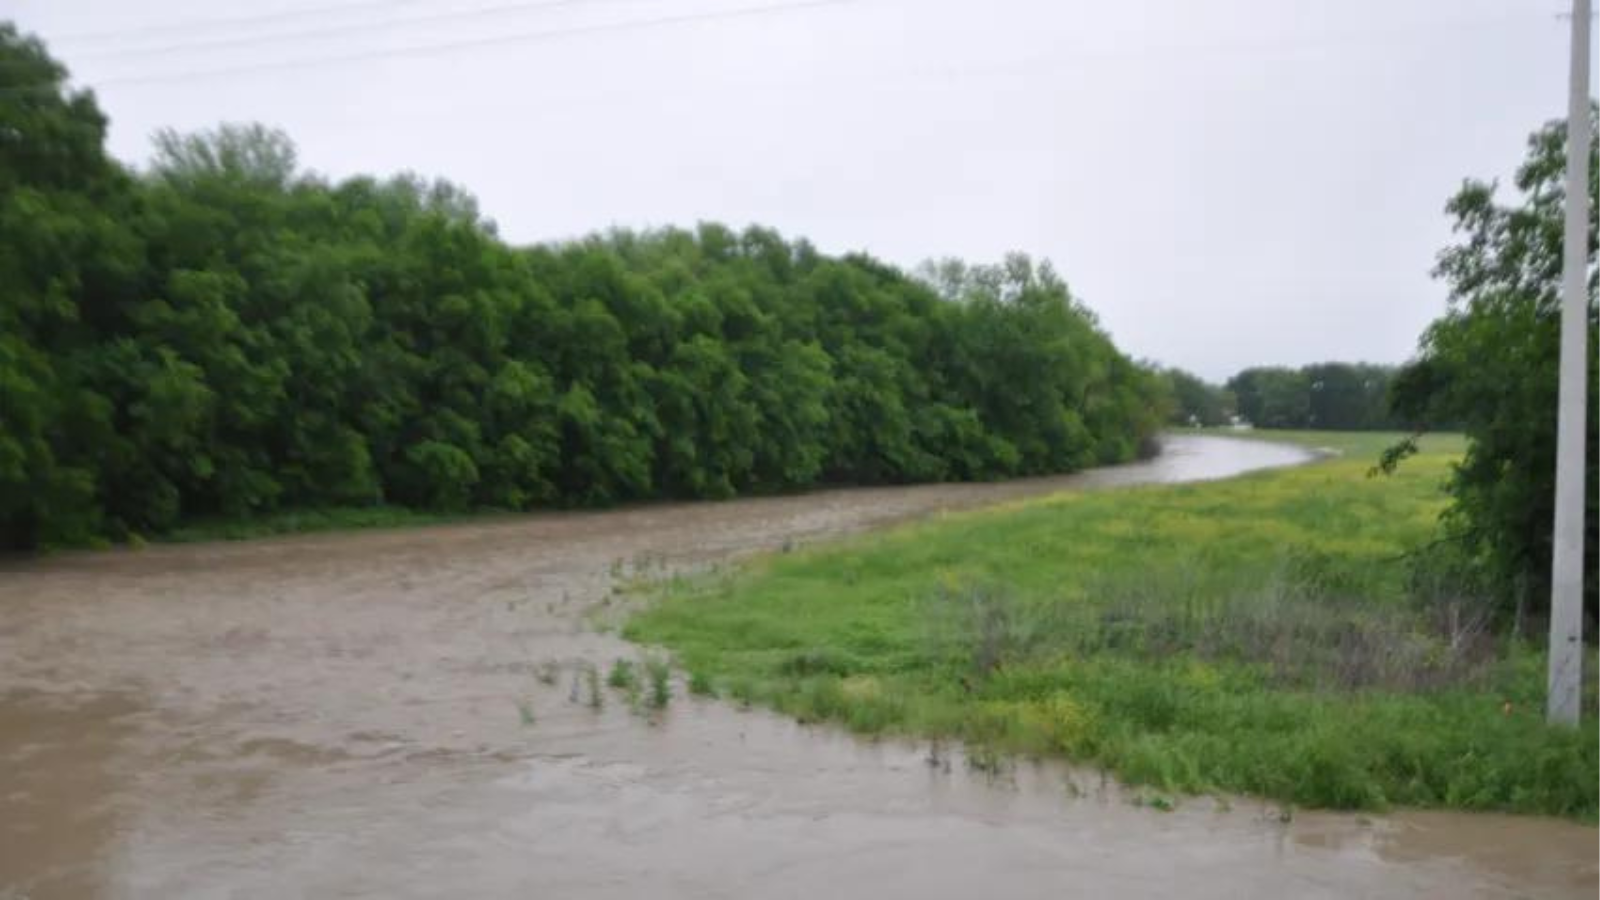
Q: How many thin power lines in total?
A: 3